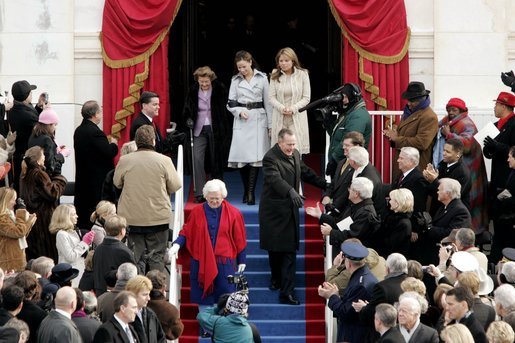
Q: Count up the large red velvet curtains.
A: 2